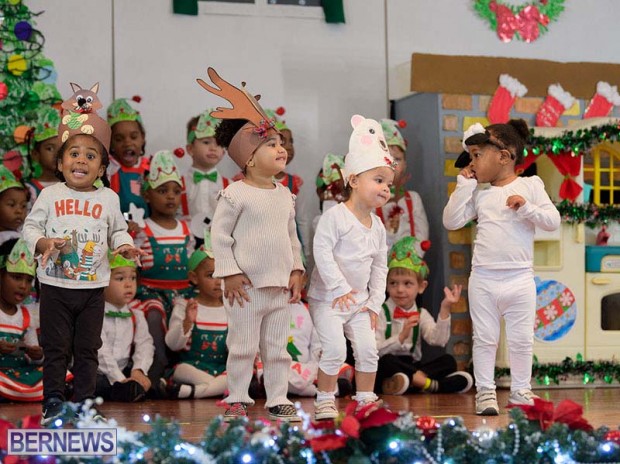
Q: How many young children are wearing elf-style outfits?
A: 12